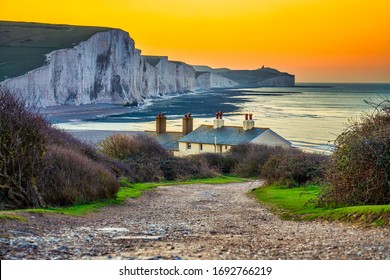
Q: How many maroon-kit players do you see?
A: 0